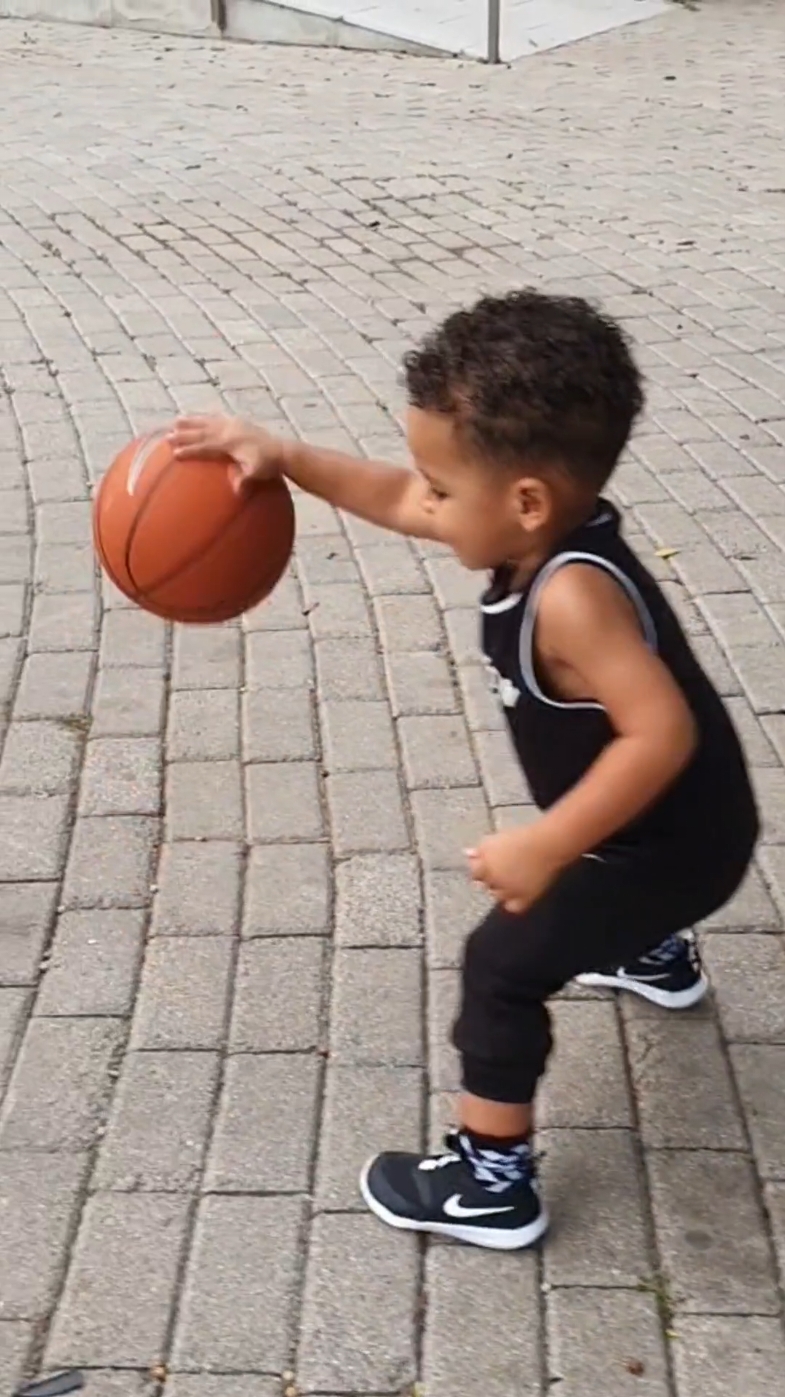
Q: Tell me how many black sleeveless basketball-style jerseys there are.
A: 1